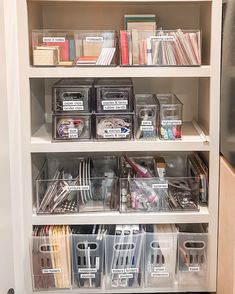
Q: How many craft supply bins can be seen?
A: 15